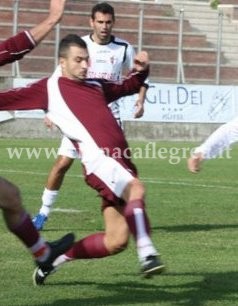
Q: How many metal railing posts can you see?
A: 5